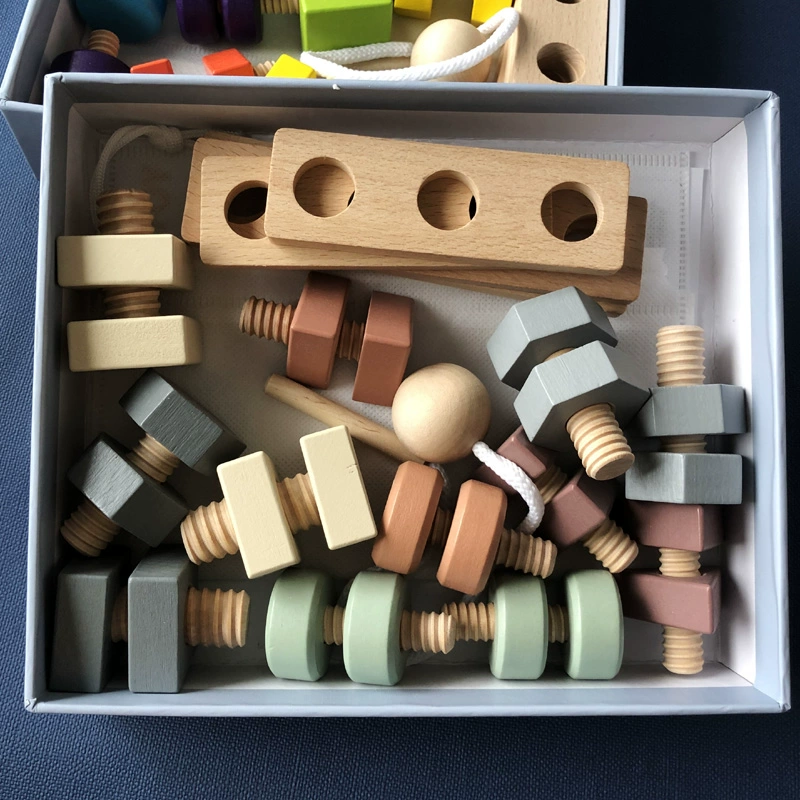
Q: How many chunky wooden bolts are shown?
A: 12